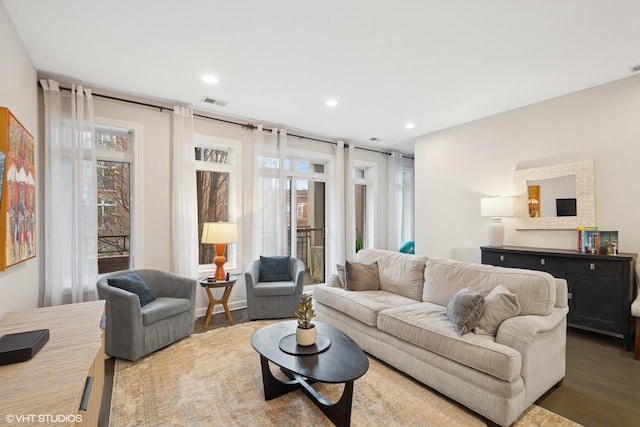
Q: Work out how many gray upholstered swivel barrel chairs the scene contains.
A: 2